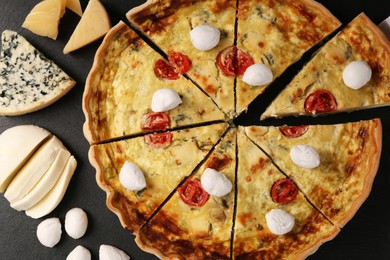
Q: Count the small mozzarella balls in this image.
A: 12